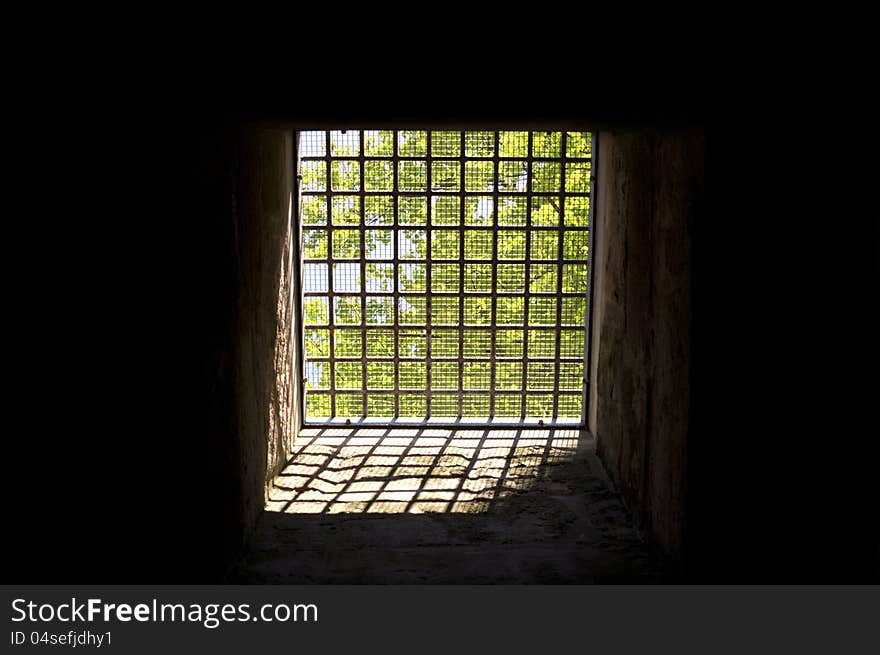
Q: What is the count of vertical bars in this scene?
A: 8